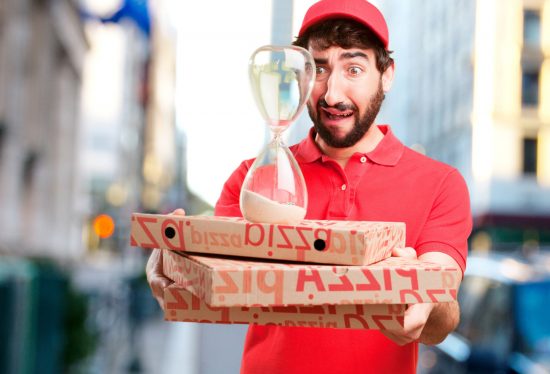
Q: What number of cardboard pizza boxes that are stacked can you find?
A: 3